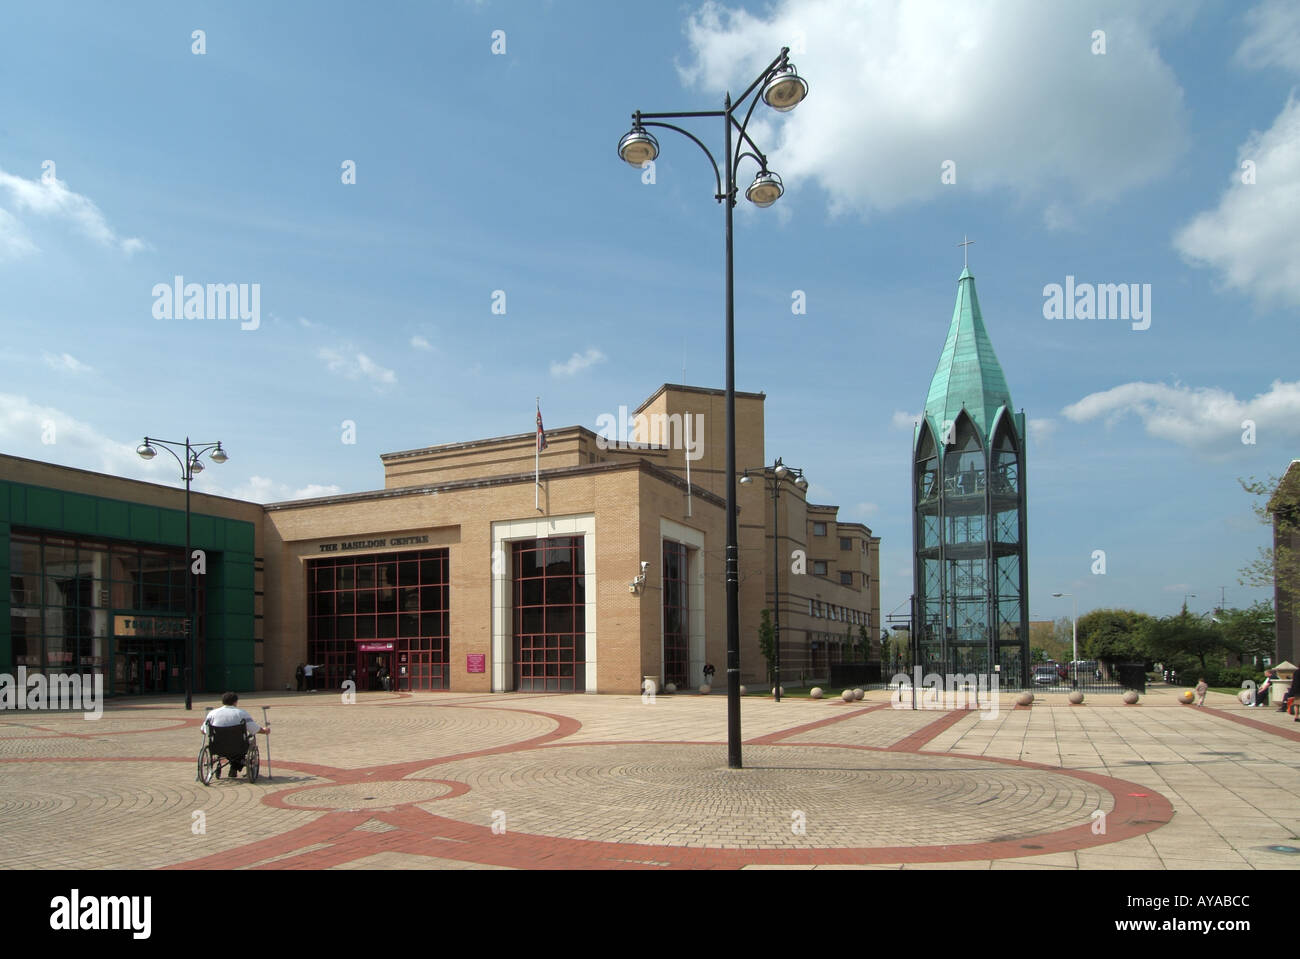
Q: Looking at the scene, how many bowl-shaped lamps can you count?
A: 9